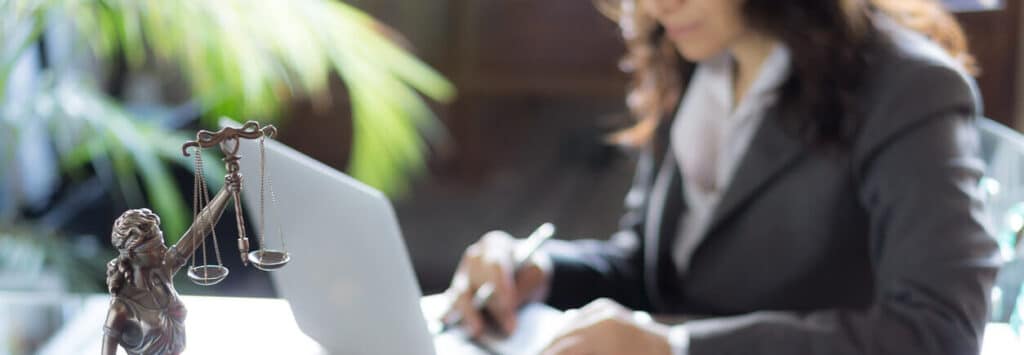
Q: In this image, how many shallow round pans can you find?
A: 2